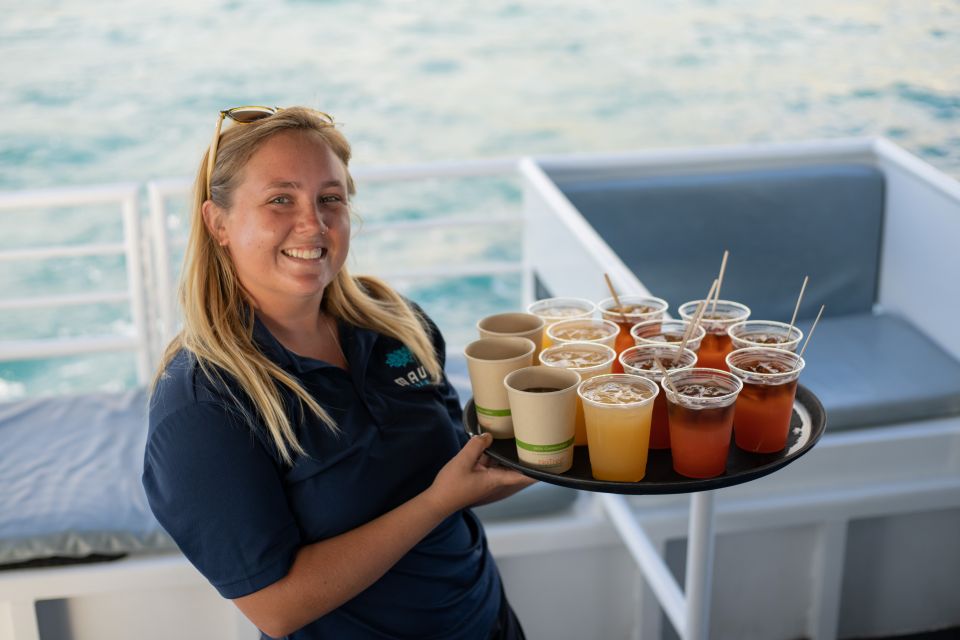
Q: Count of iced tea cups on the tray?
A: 7